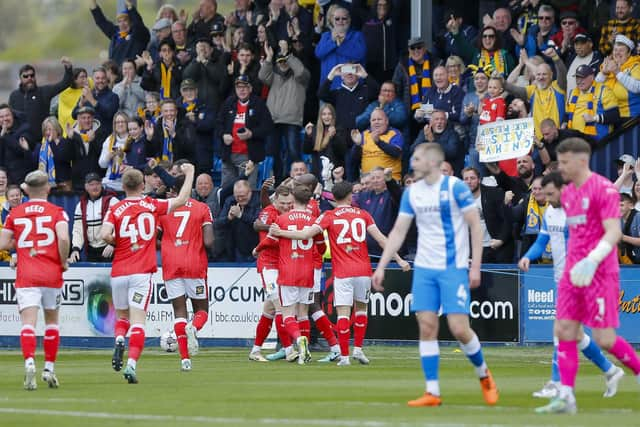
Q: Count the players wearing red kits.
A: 7